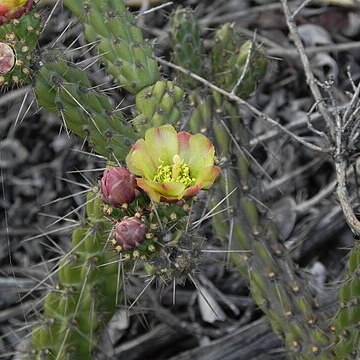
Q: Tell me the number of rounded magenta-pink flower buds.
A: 2